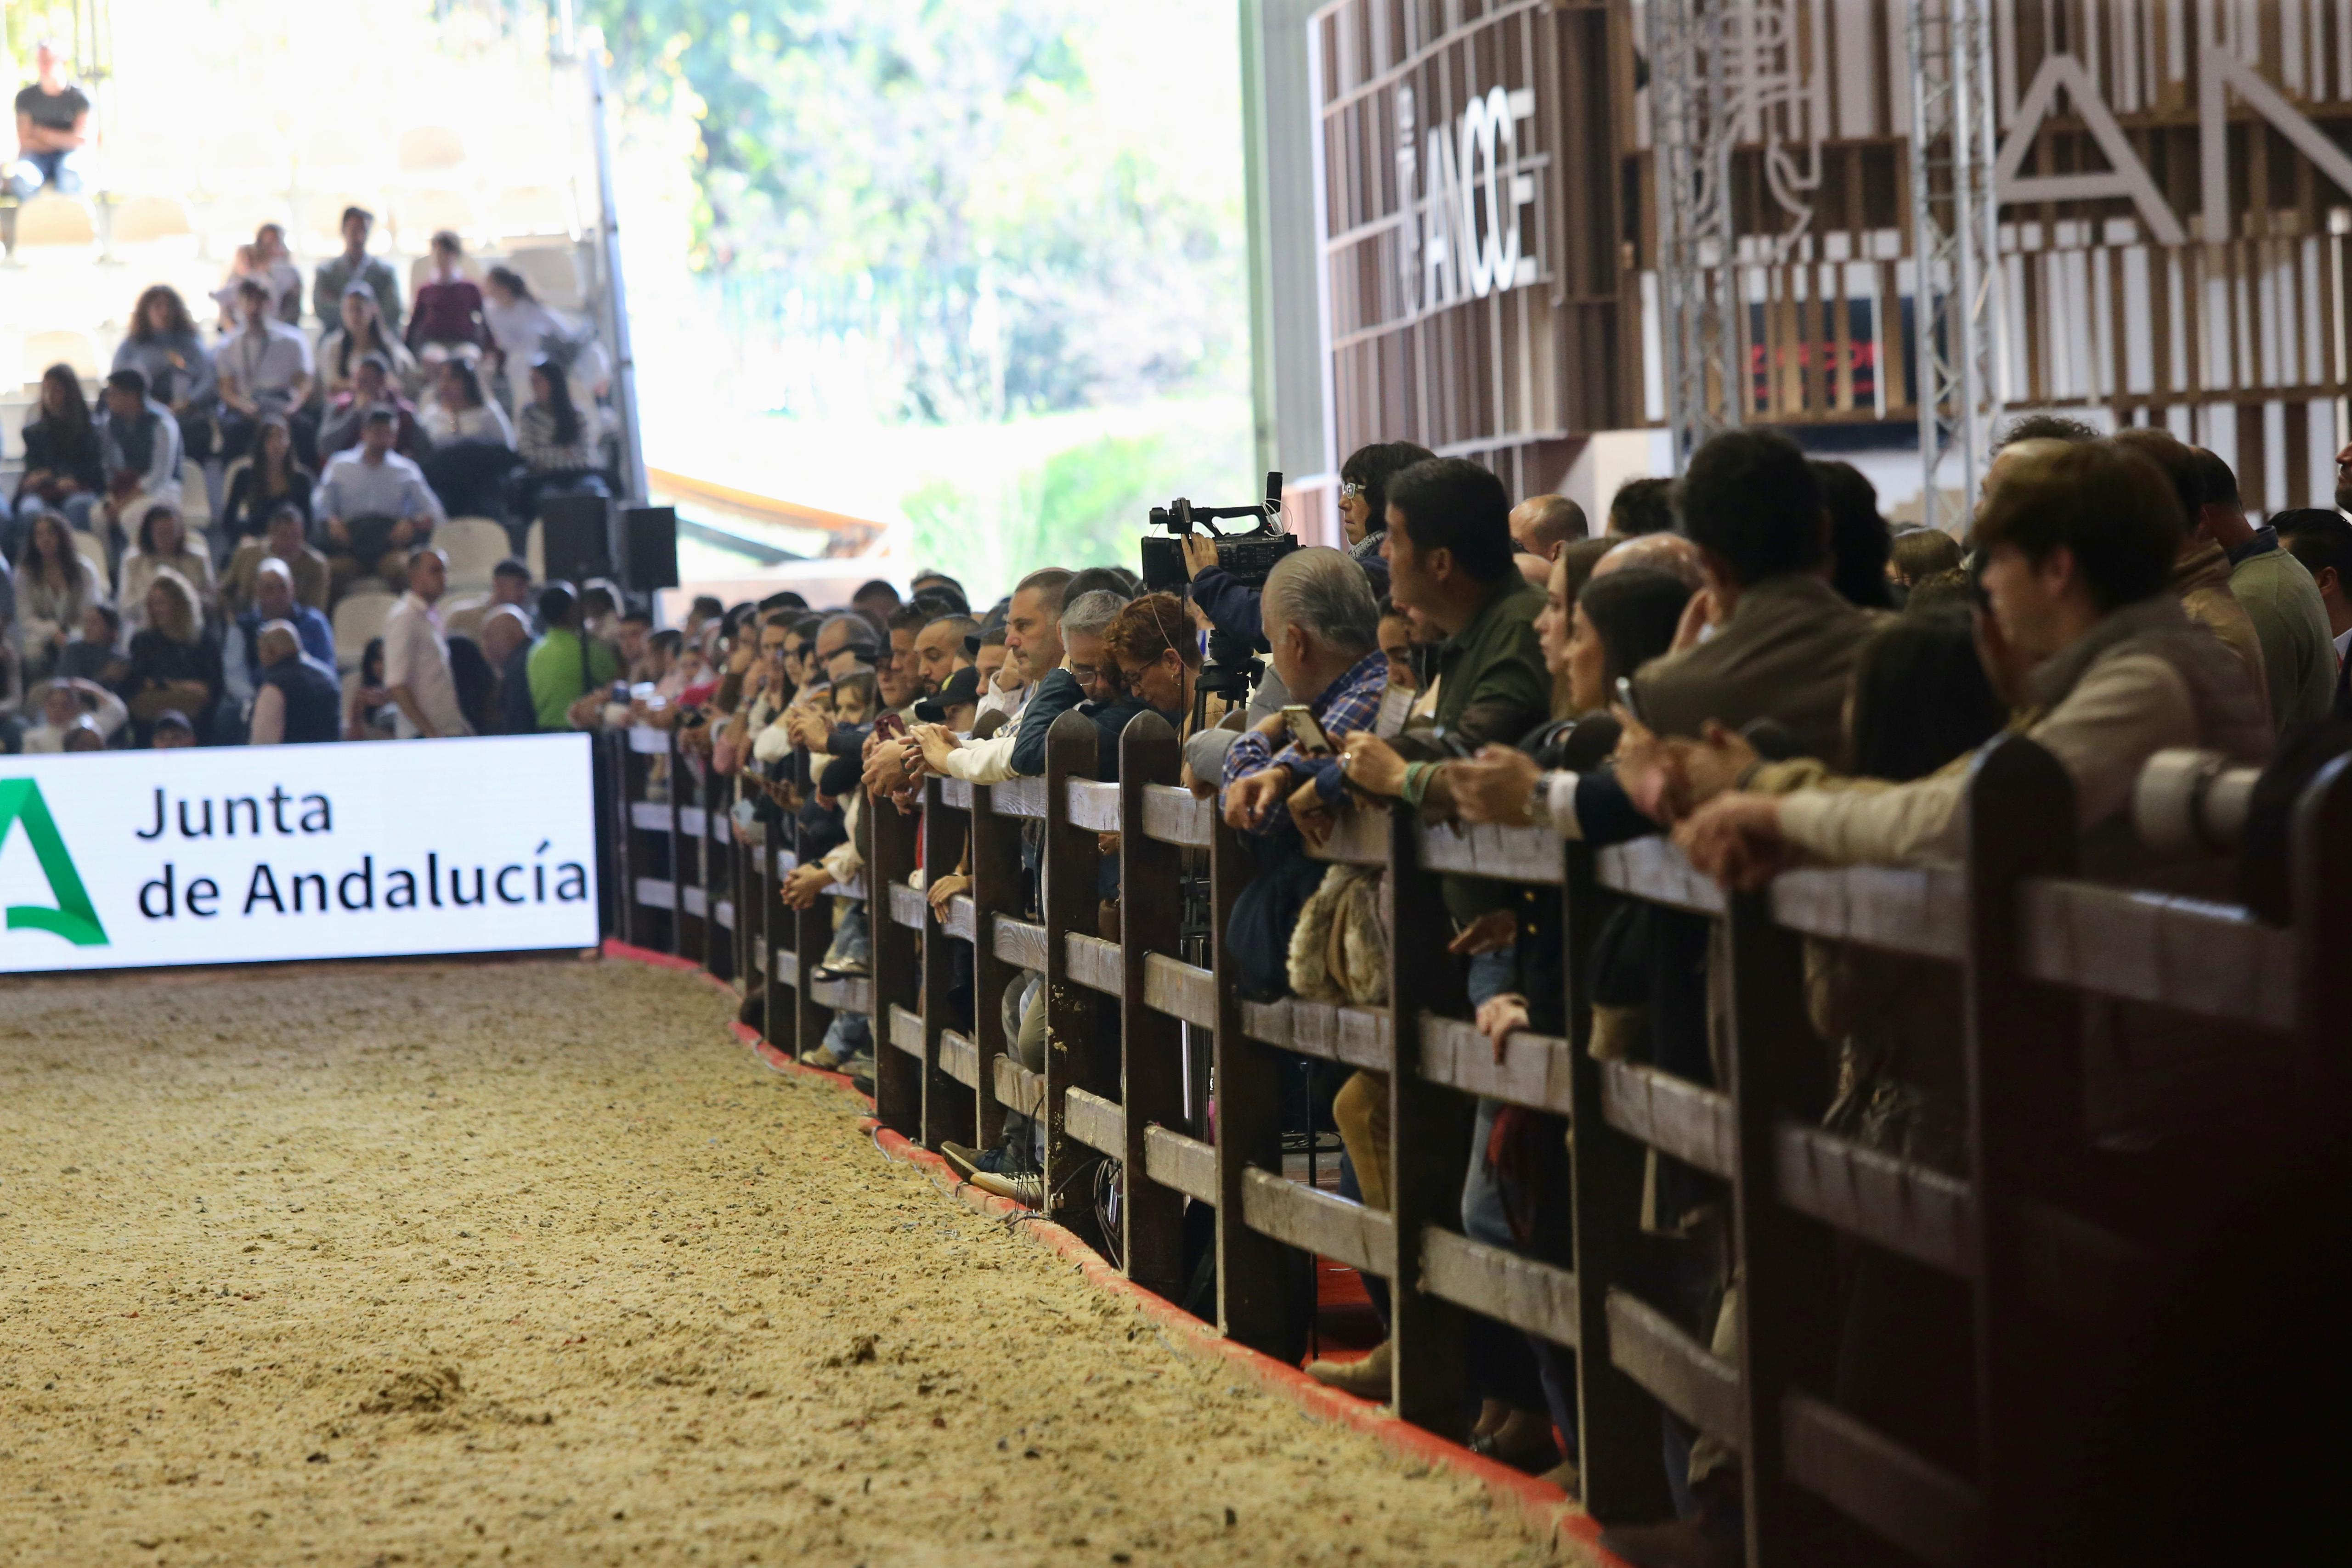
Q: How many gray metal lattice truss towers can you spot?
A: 2